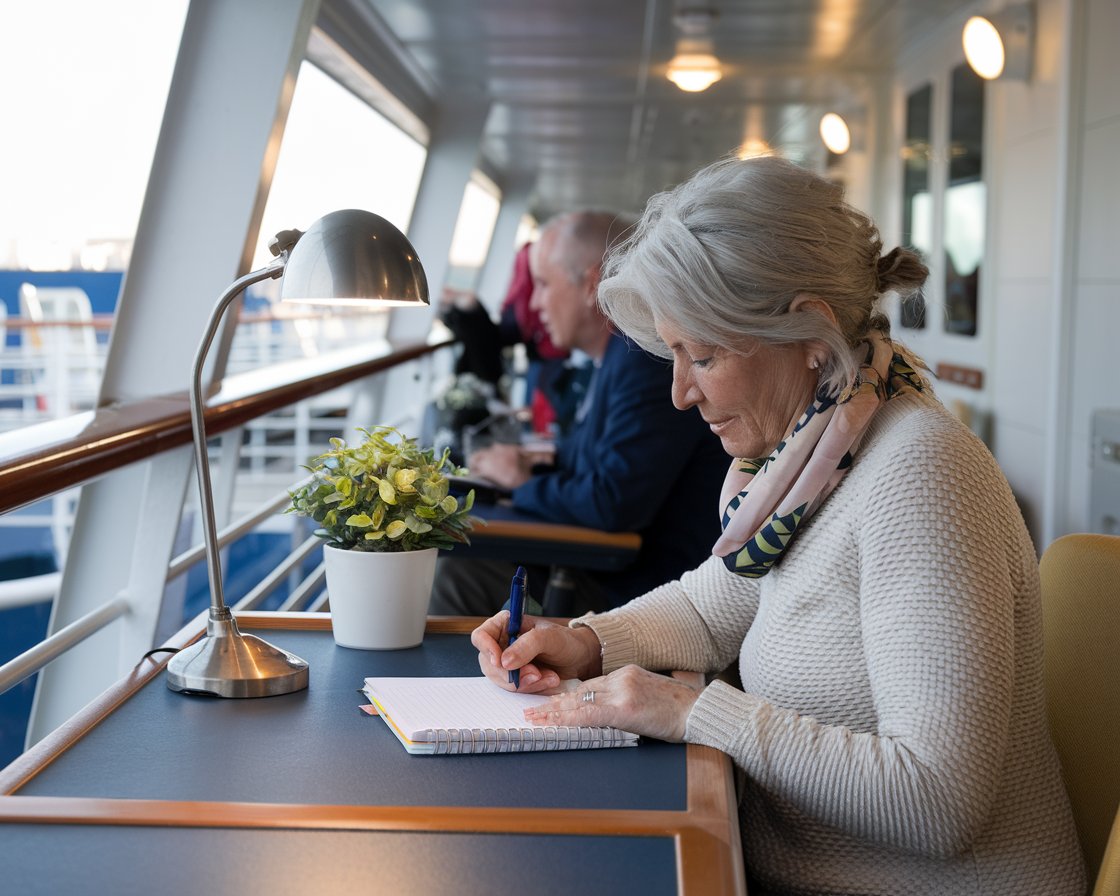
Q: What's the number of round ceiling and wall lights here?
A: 4